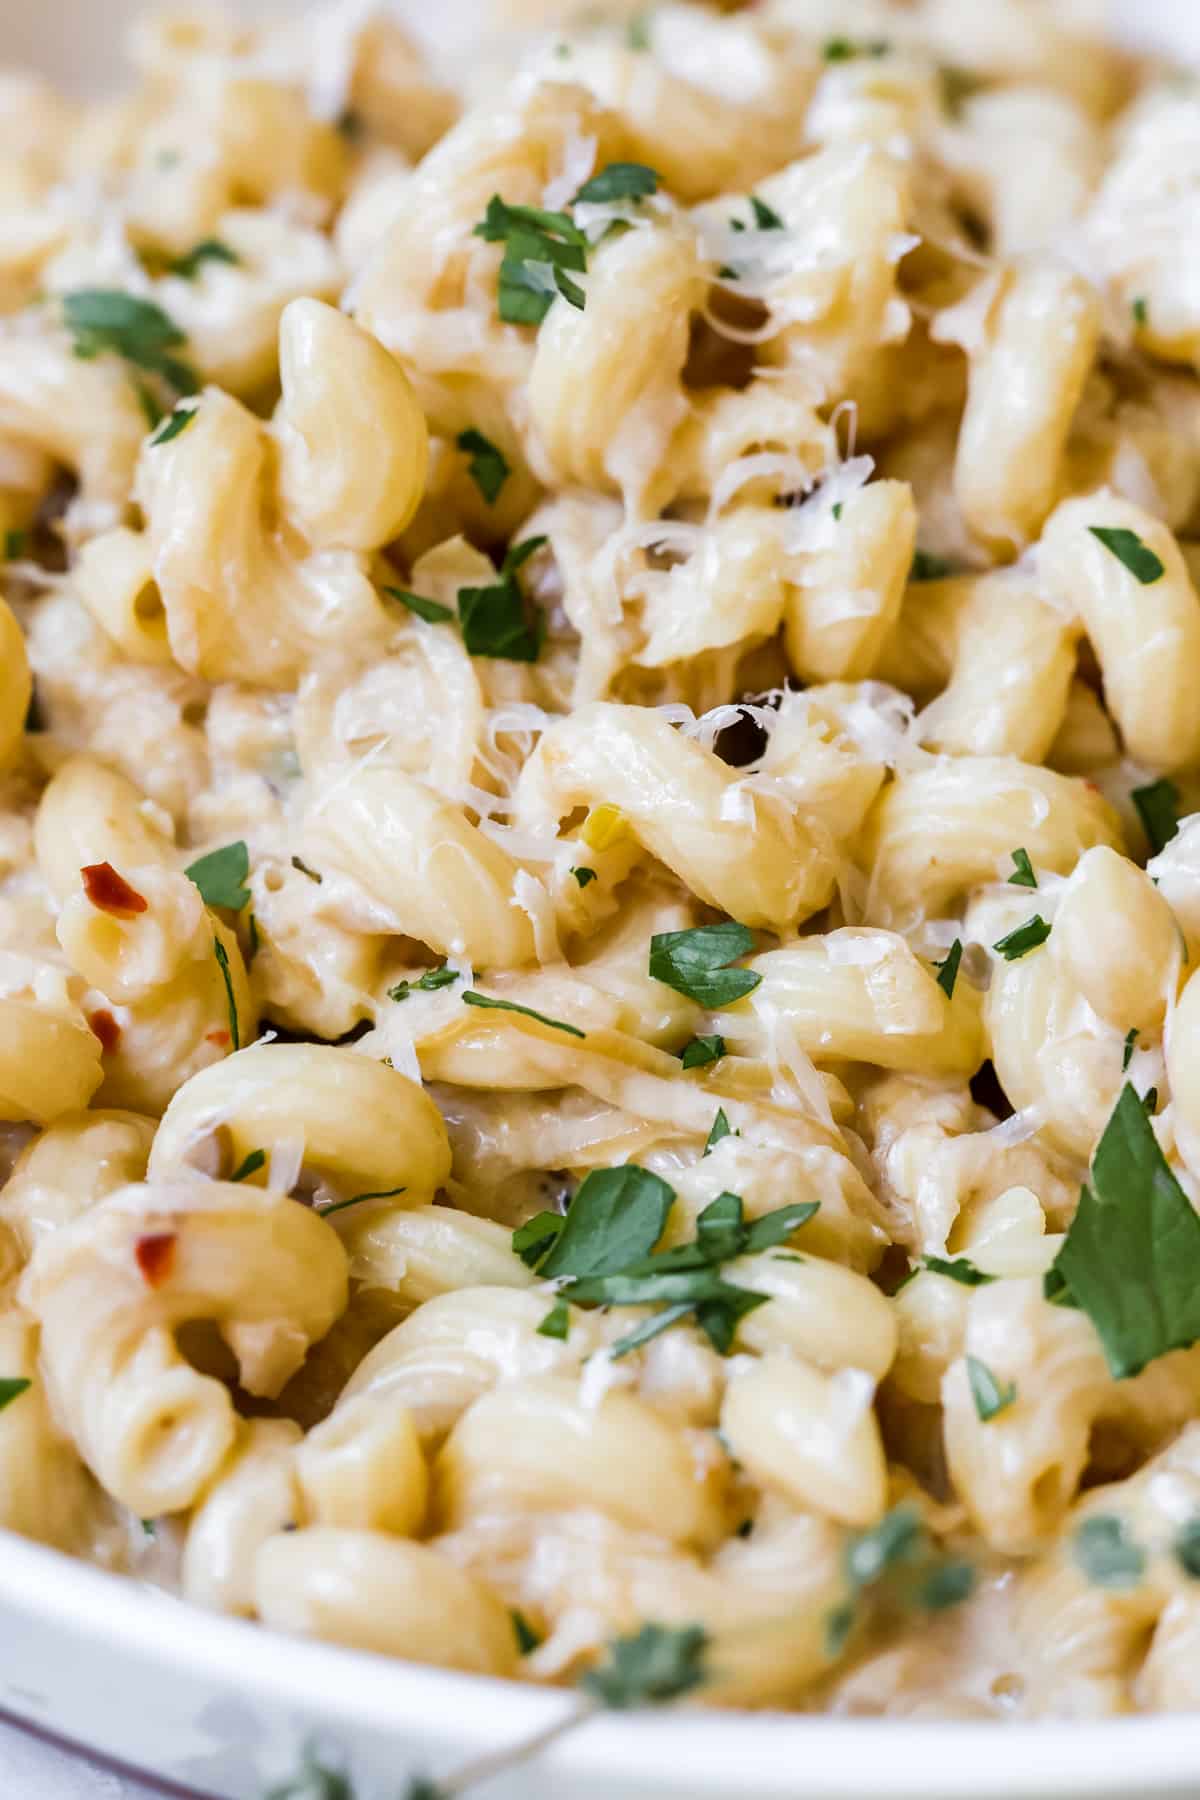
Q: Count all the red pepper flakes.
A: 4